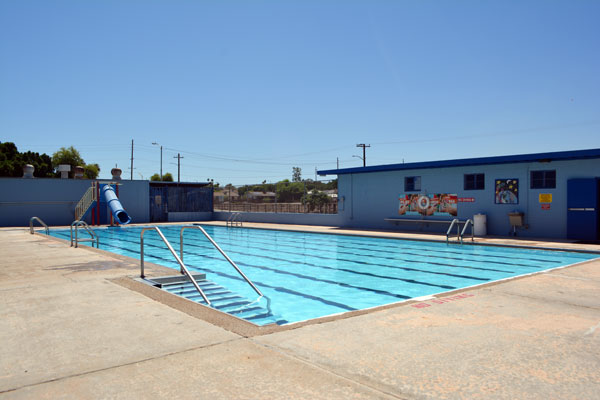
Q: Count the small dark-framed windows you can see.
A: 3